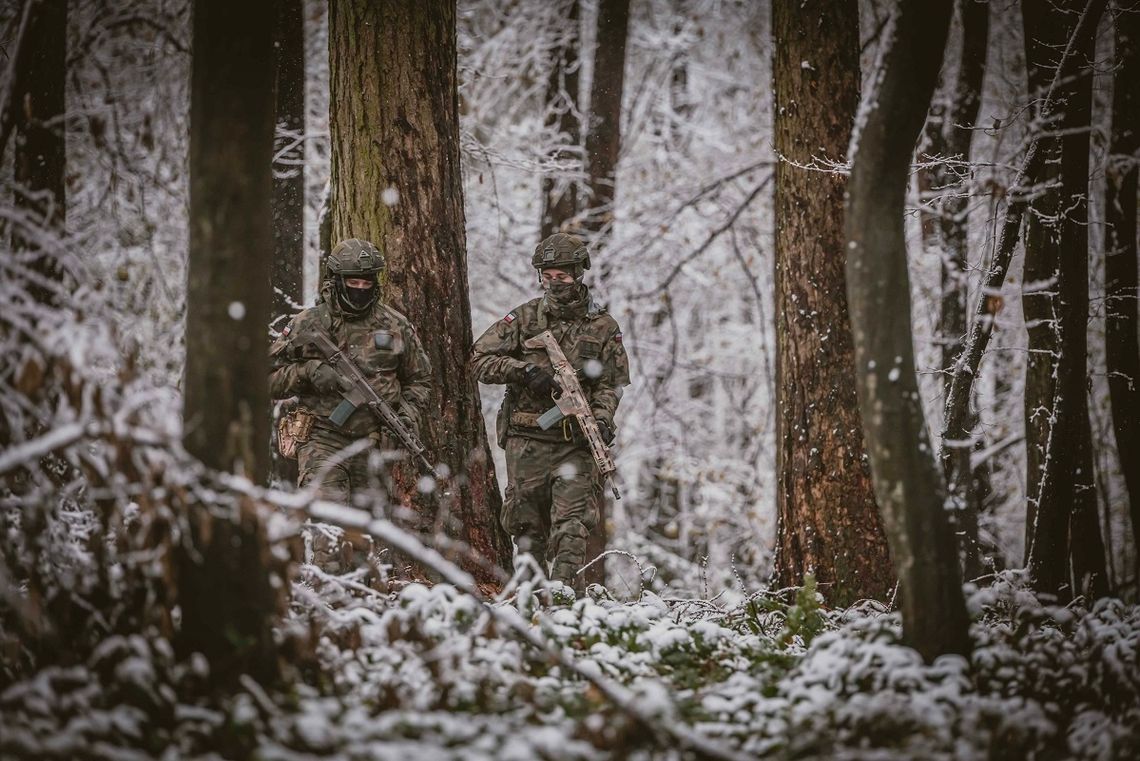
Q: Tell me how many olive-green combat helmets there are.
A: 2